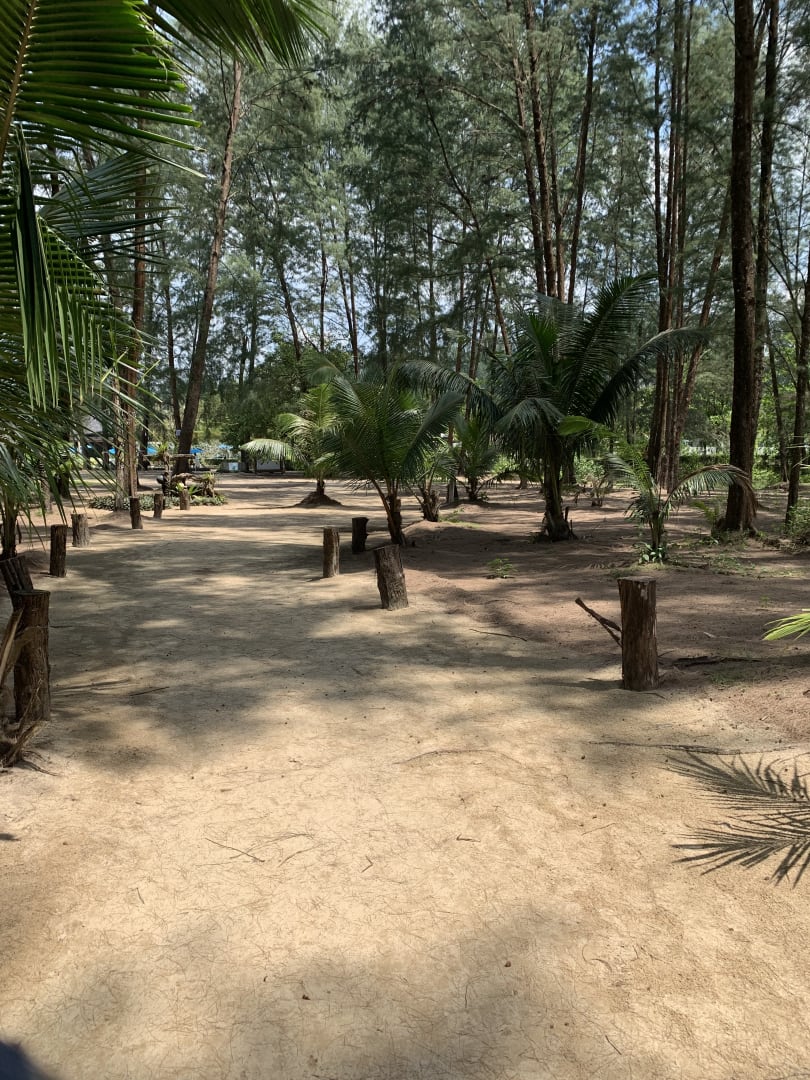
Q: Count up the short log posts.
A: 11